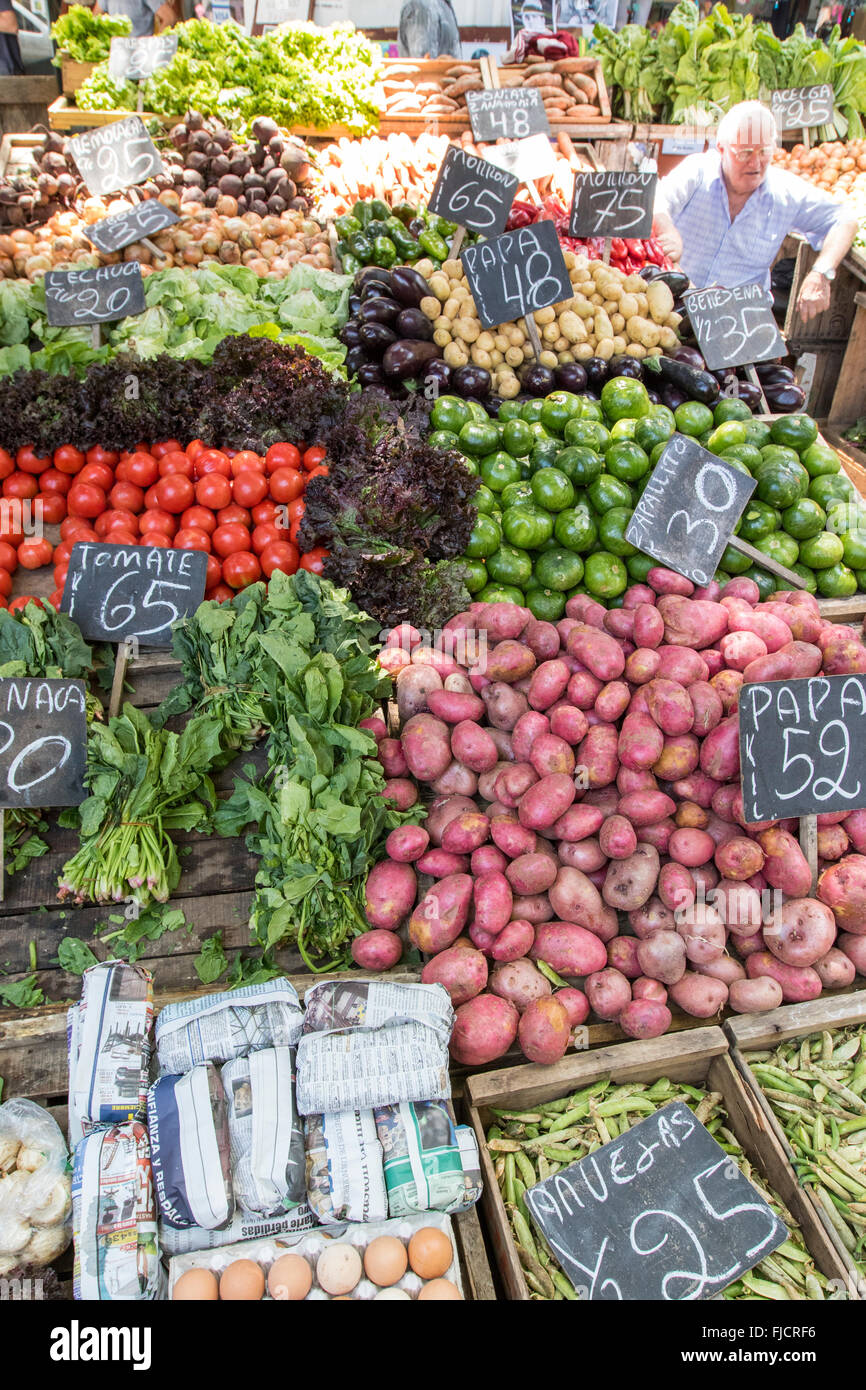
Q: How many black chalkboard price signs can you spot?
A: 15